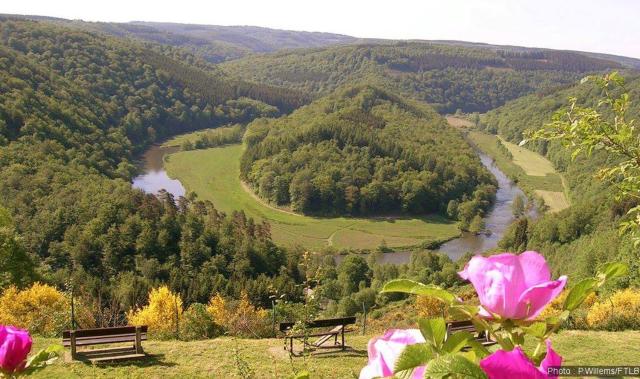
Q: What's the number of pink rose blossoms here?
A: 4